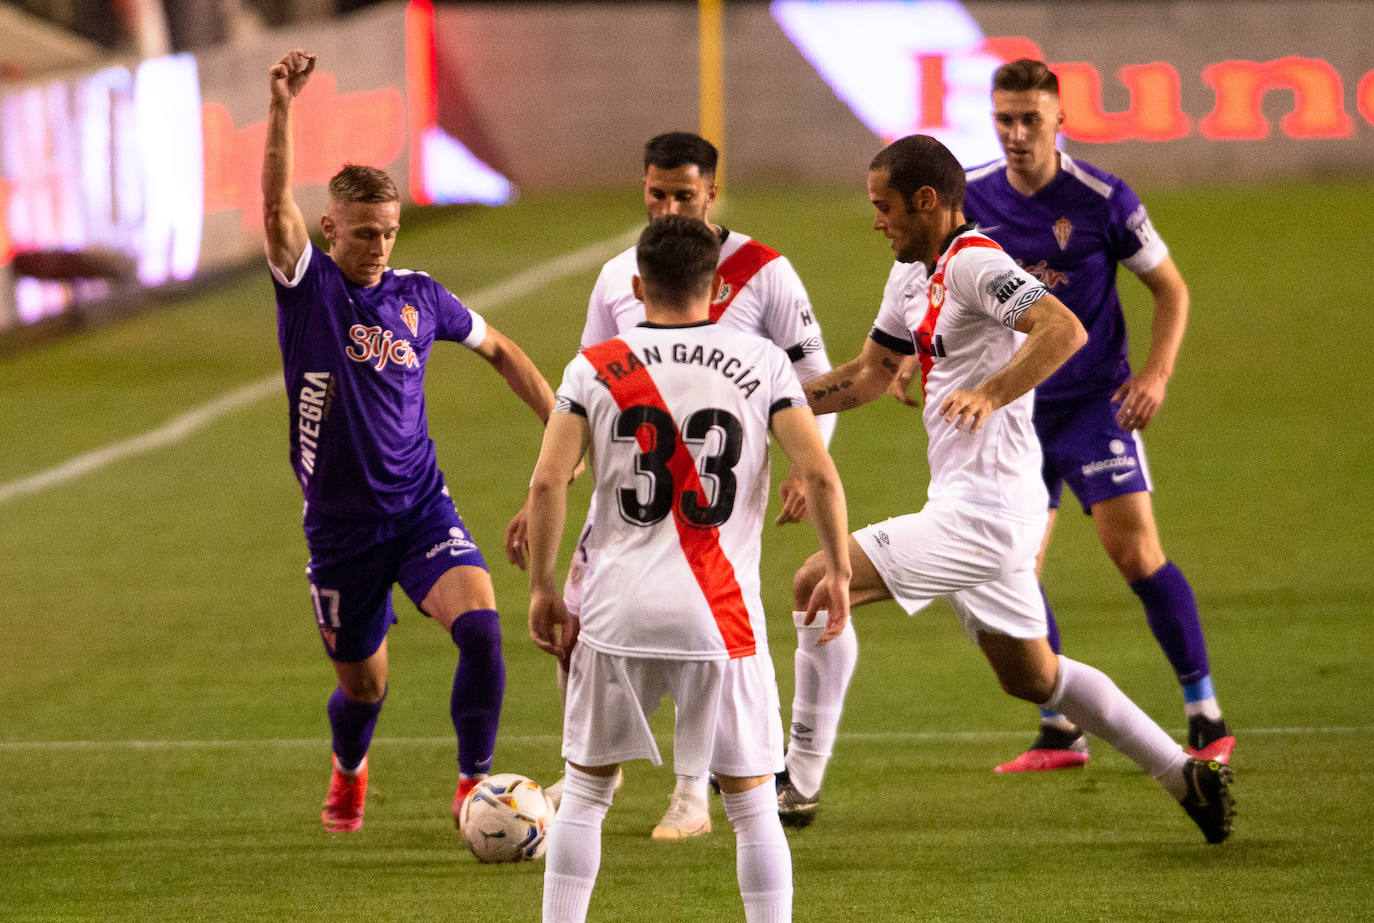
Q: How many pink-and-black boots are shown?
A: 2